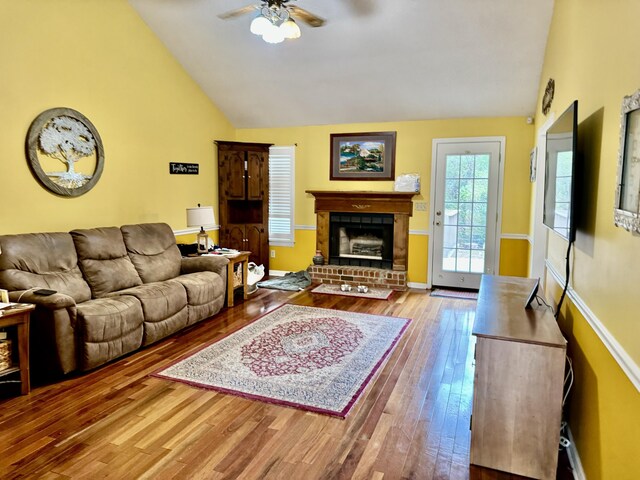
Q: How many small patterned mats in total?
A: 2